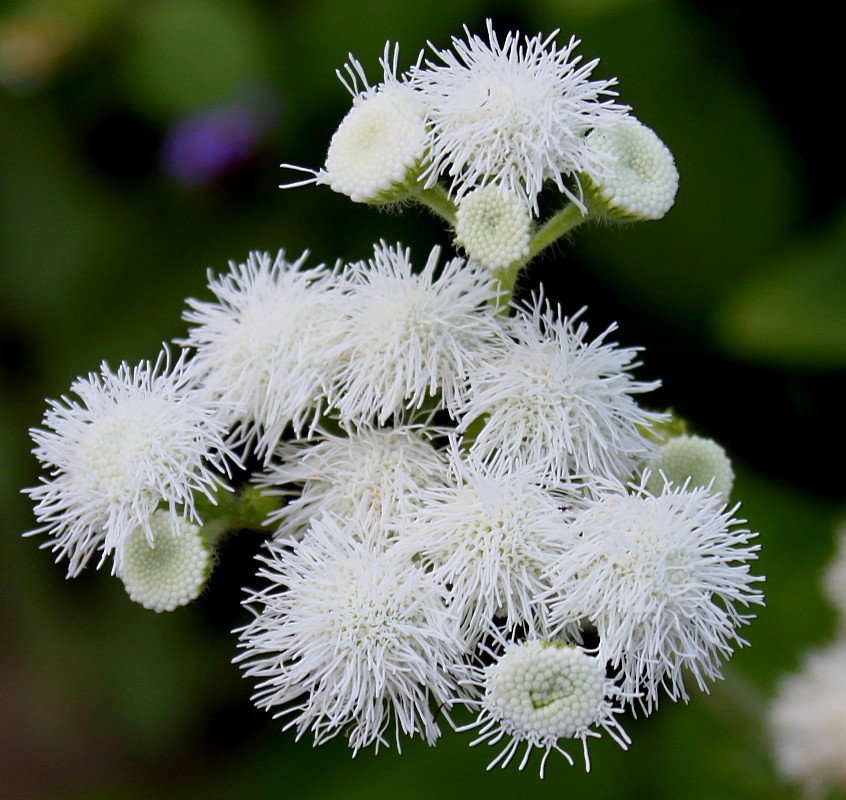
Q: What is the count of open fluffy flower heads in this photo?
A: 9